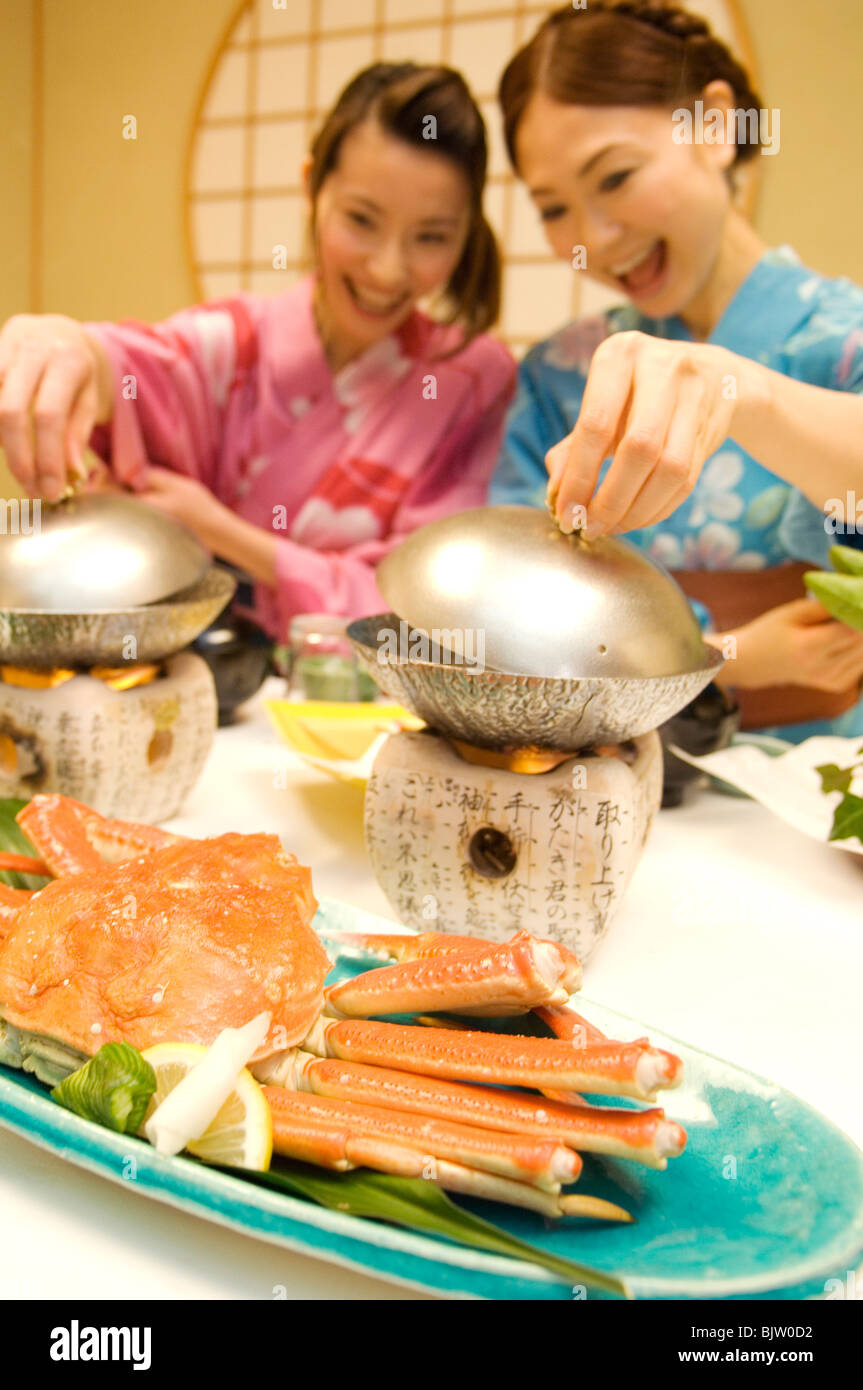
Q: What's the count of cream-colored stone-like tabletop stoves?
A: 2